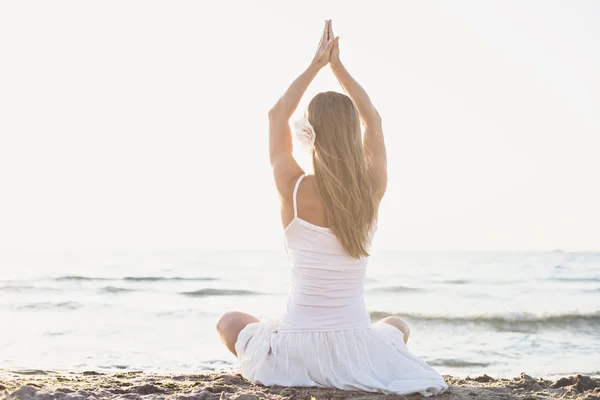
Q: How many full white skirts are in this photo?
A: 1